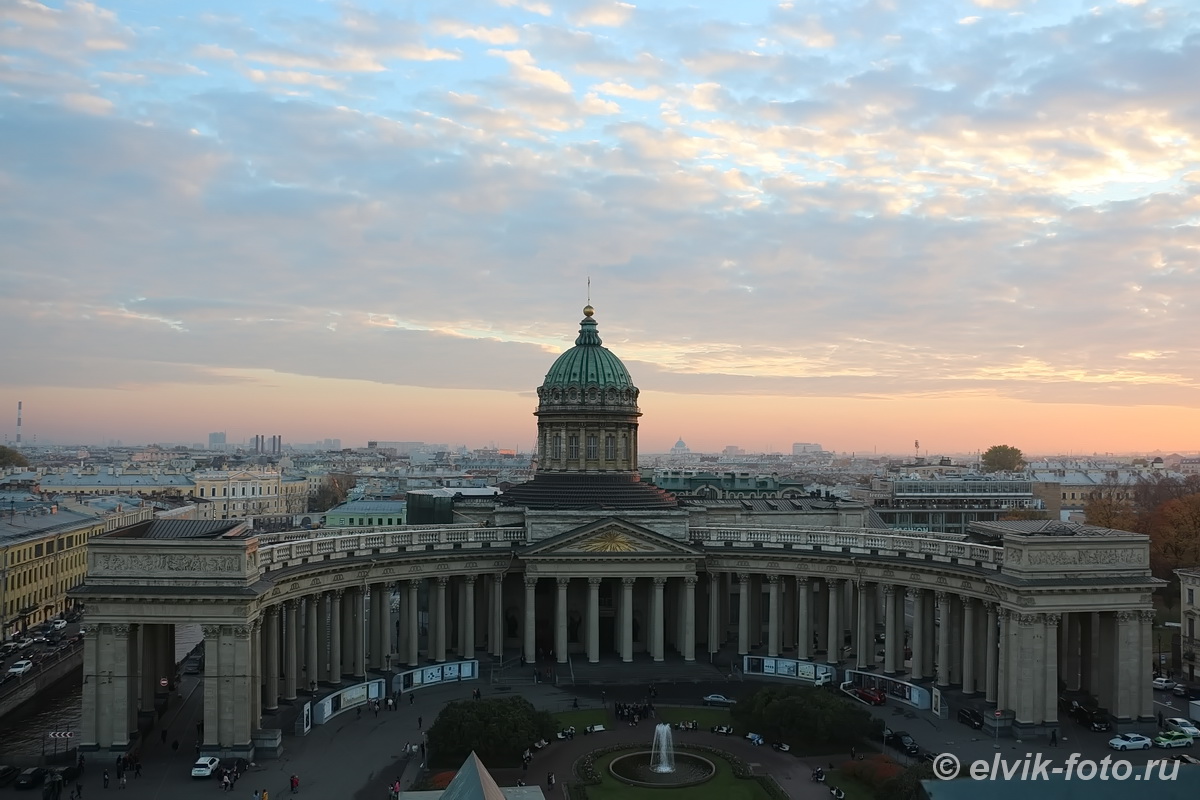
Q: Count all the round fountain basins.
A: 1